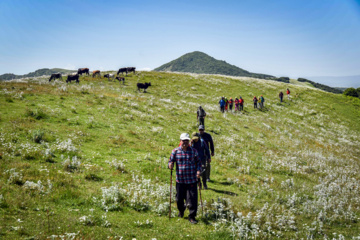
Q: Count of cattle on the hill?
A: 9